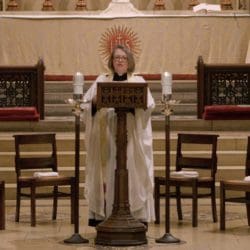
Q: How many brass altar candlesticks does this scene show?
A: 6